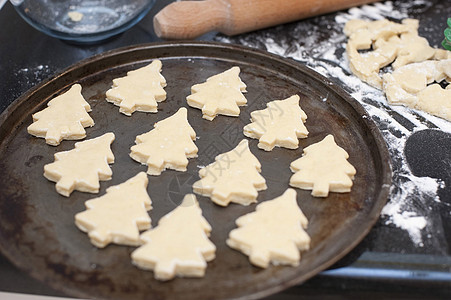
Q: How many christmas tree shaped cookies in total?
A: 11